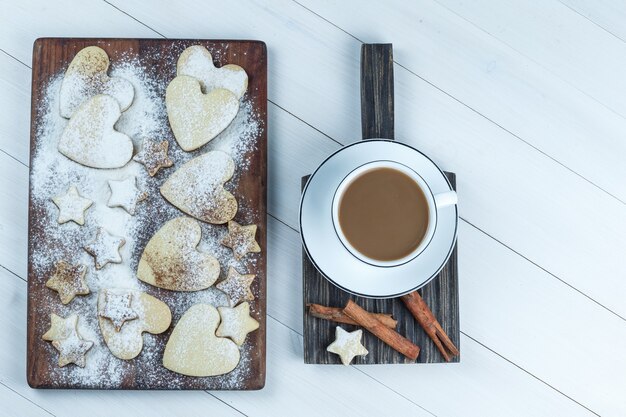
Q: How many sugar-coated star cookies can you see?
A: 12